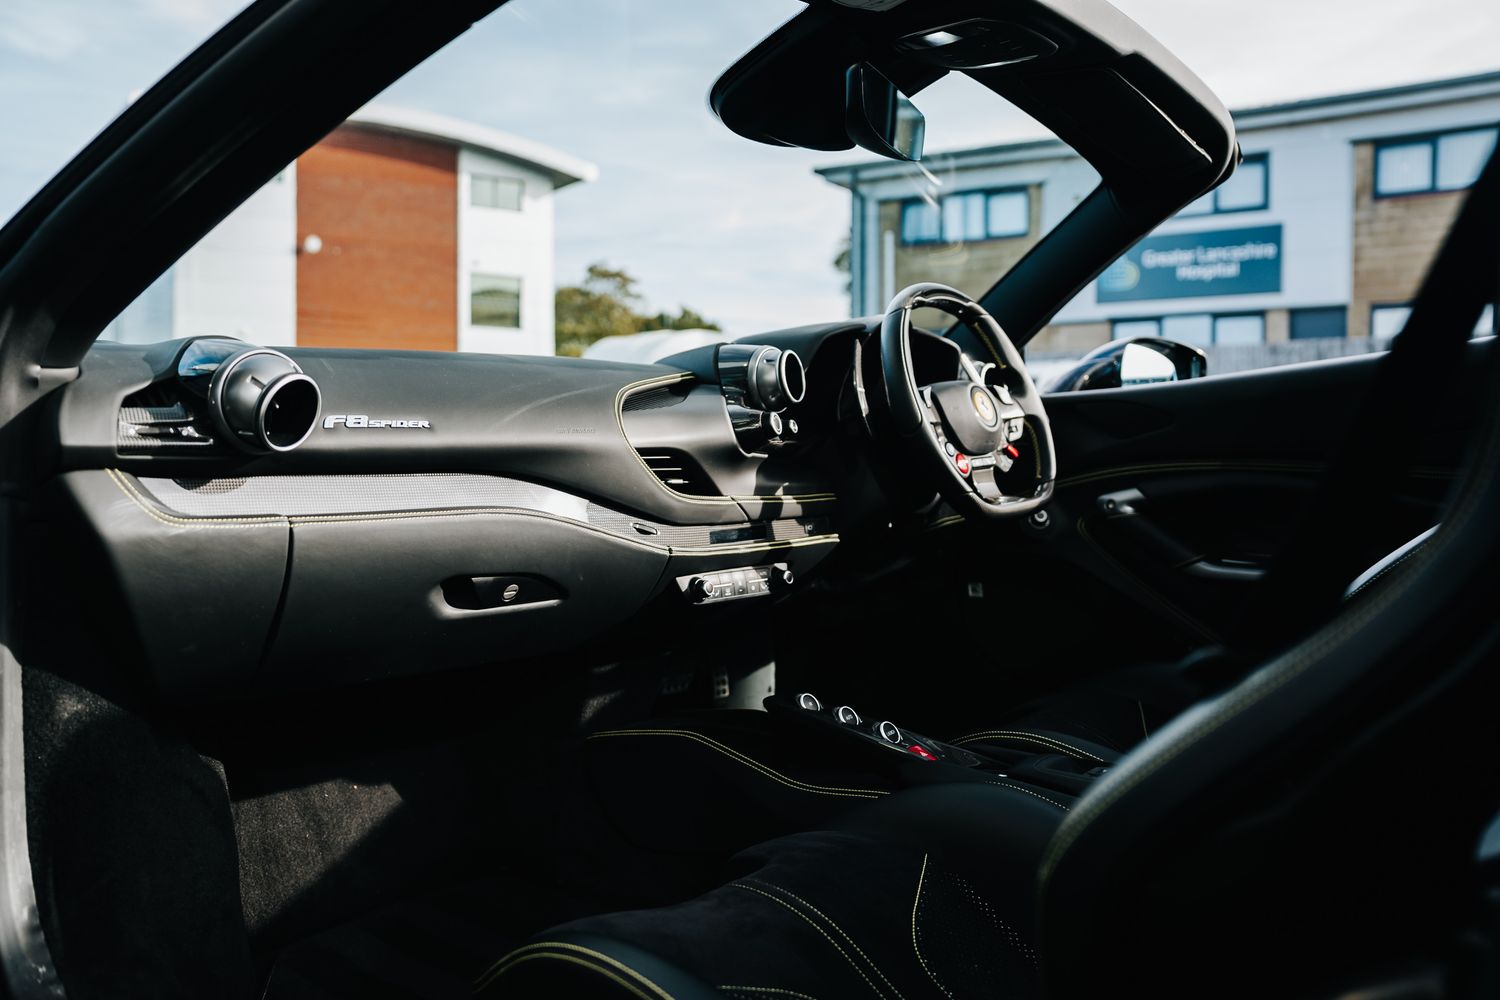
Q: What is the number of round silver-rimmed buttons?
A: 3